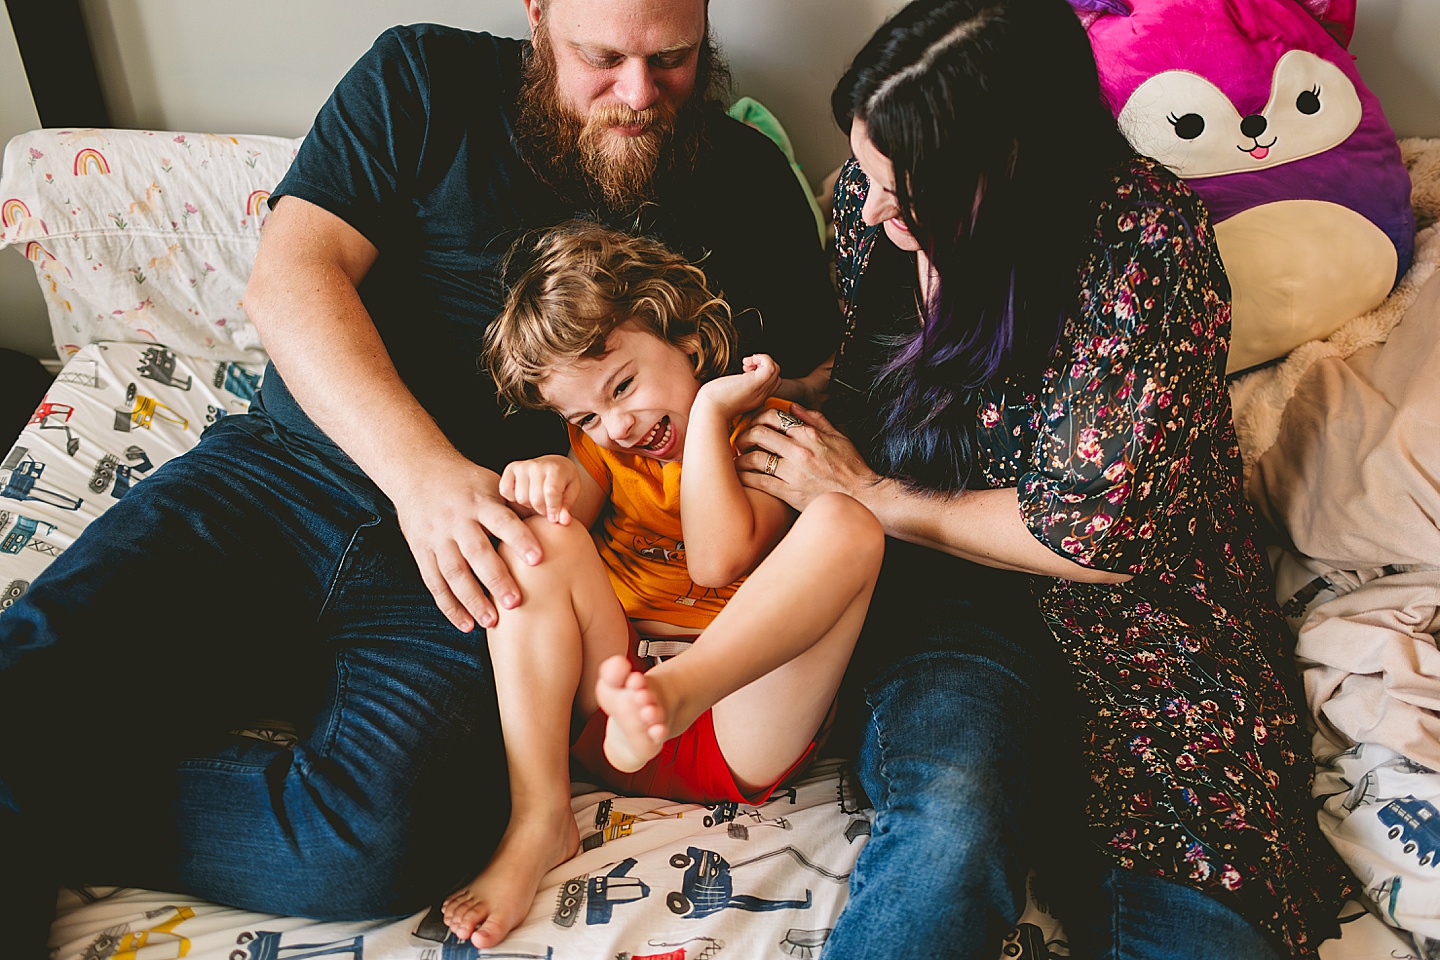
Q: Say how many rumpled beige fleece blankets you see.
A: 1